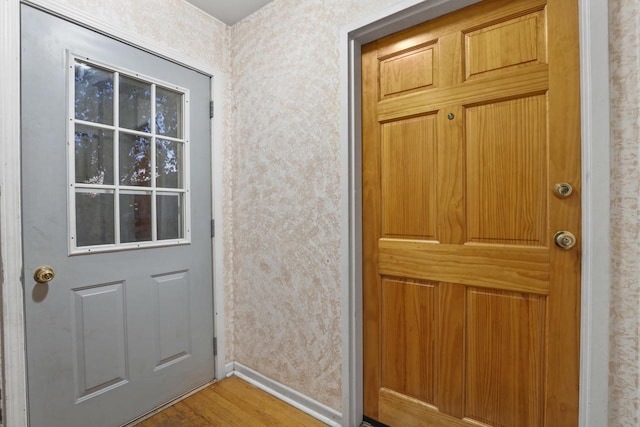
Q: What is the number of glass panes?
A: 9